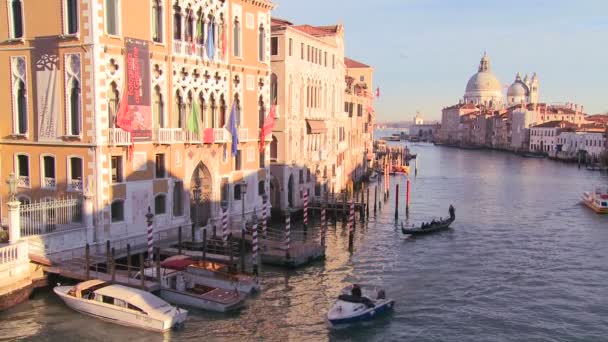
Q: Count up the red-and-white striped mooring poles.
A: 8